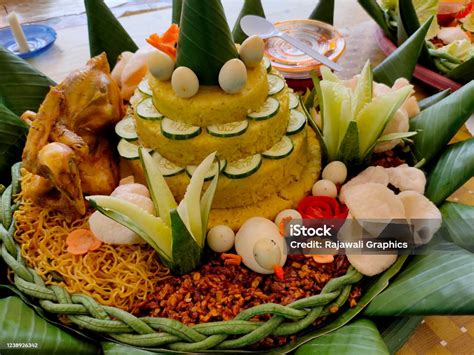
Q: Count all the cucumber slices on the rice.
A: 15